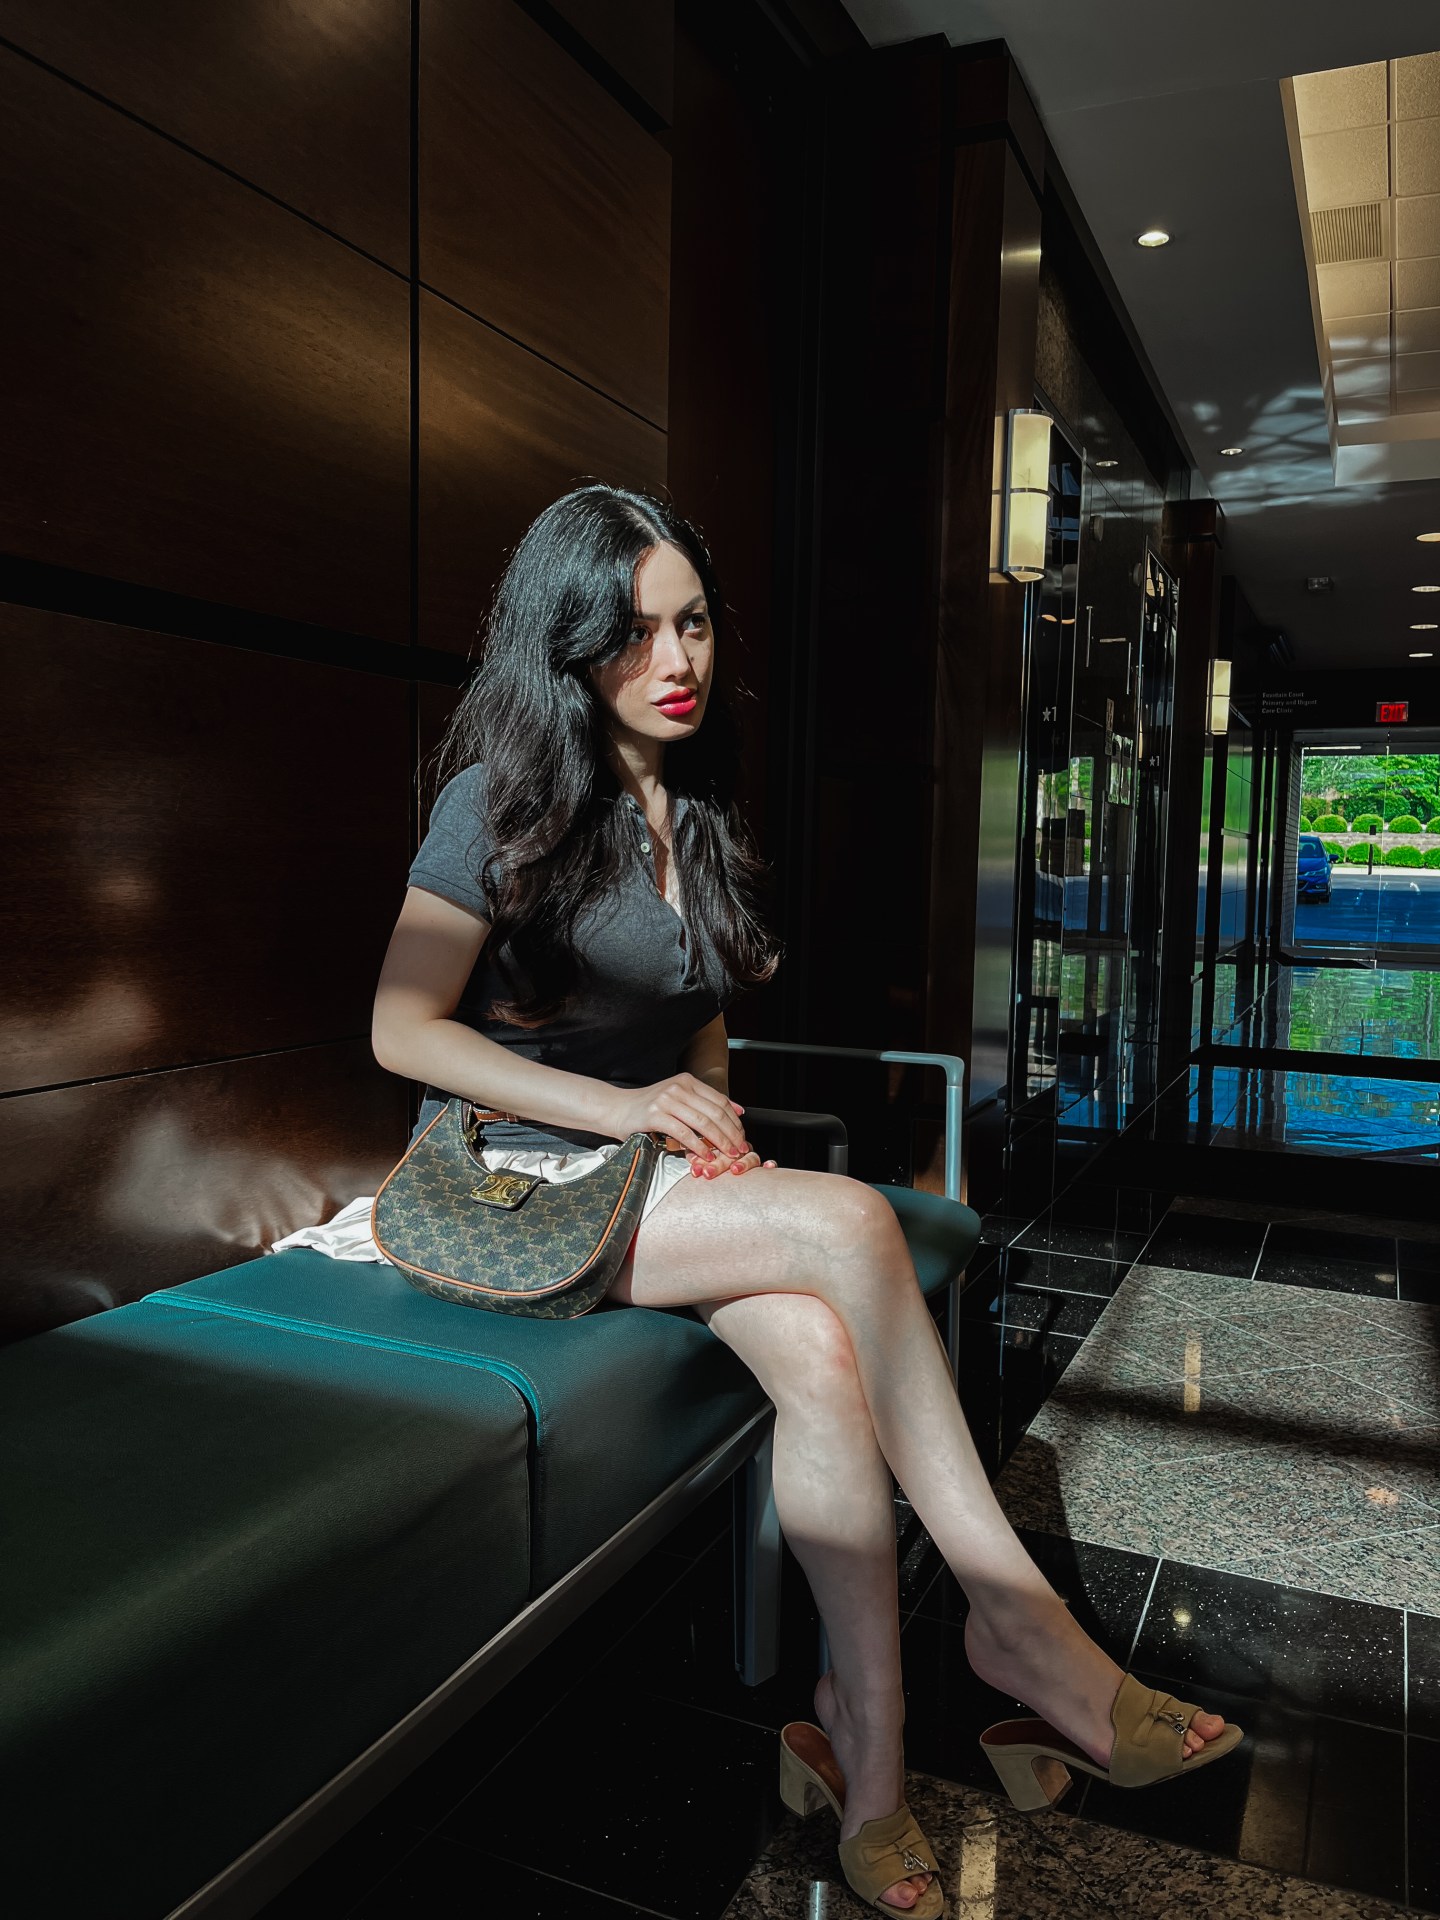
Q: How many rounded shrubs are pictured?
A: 9